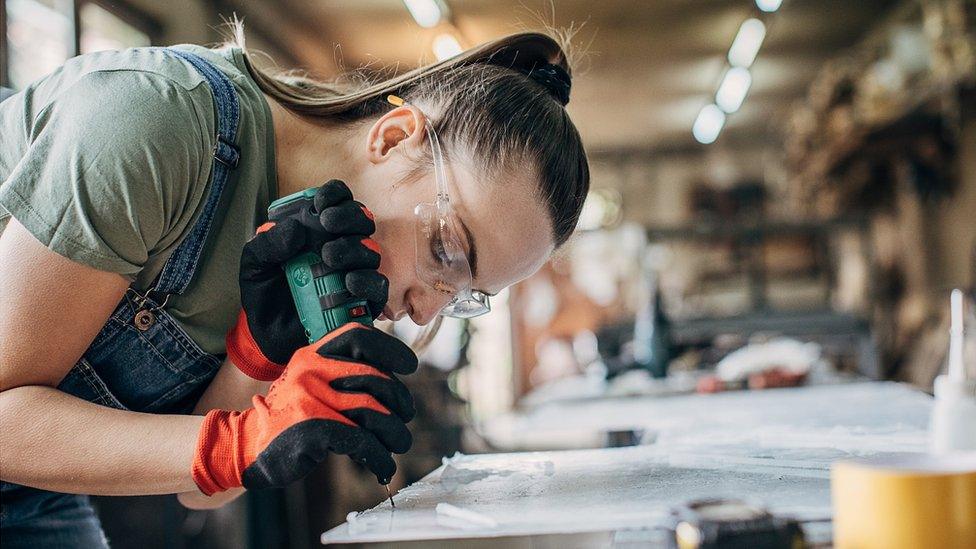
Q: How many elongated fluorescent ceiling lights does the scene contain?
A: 6